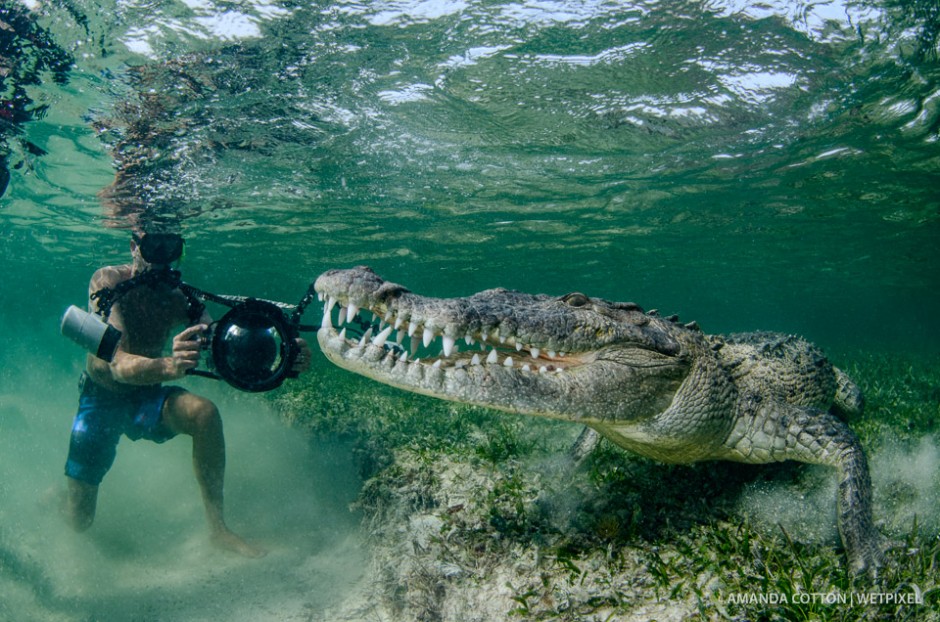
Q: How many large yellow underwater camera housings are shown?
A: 0